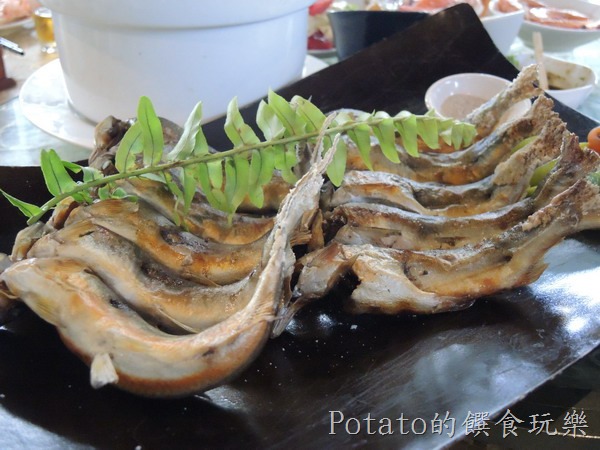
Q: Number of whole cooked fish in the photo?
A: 10